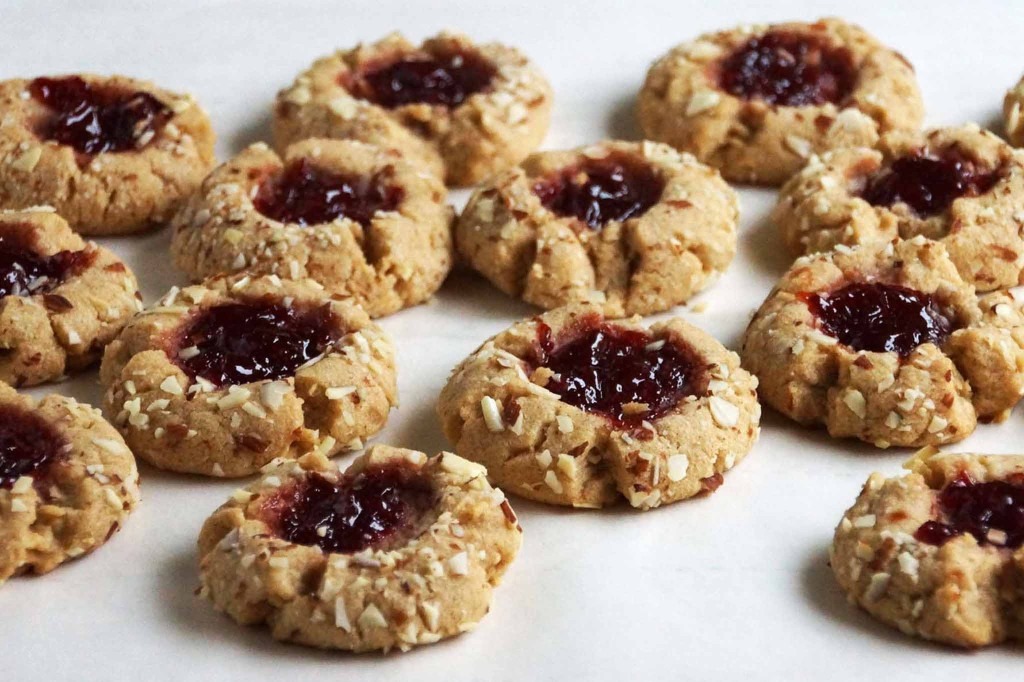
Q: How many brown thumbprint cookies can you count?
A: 14